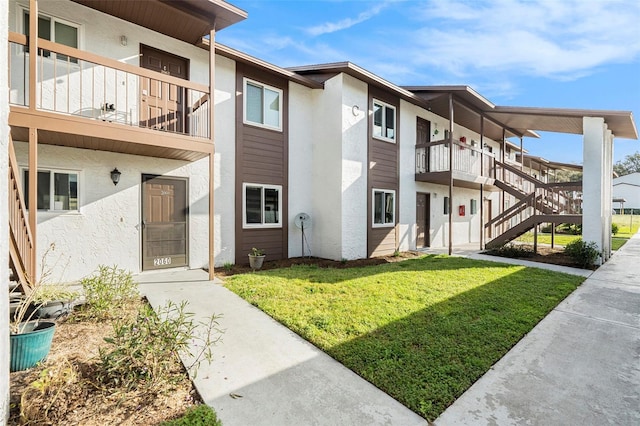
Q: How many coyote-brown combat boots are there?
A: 0